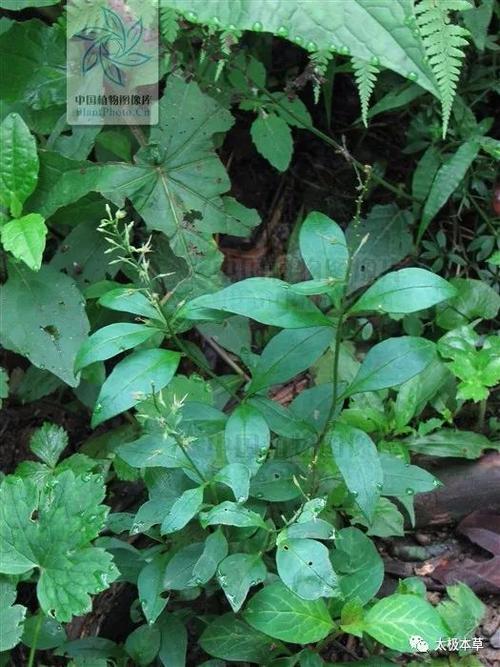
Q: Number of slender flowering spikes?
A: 3